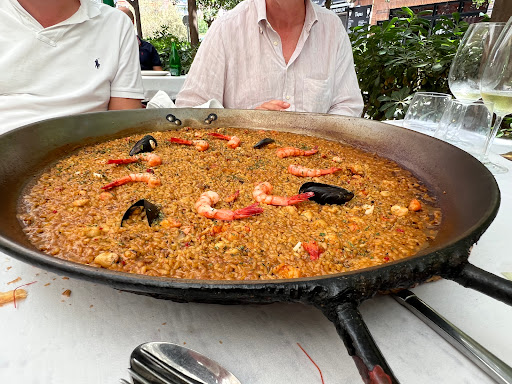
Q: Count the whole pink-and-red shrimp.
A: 8